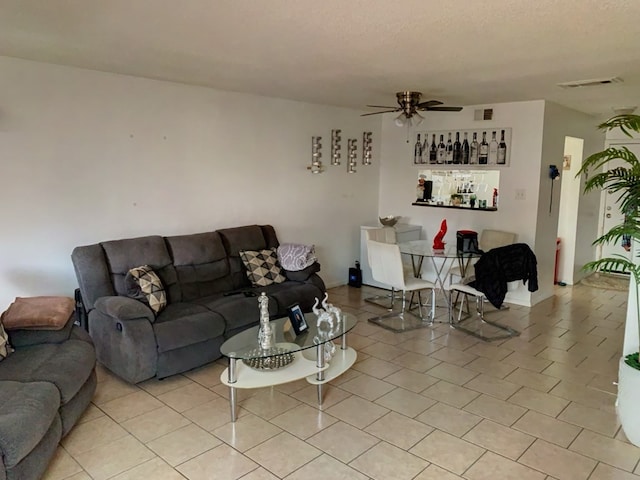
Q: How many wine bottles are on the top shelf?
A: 11